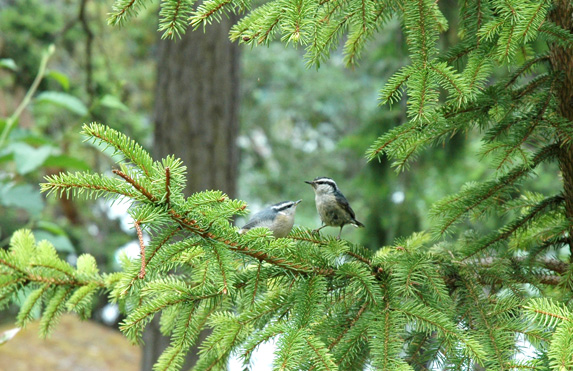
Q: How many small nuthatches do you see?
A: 2